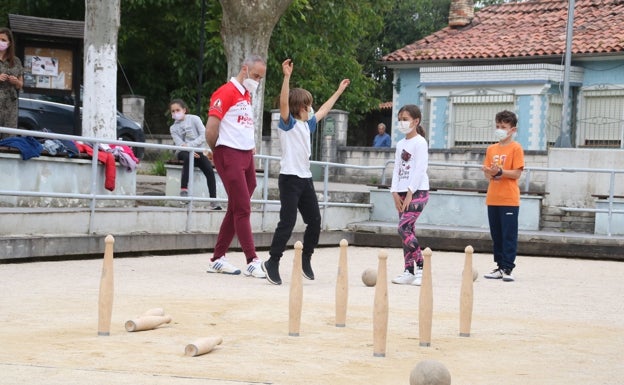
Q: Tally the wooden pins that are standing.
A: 6